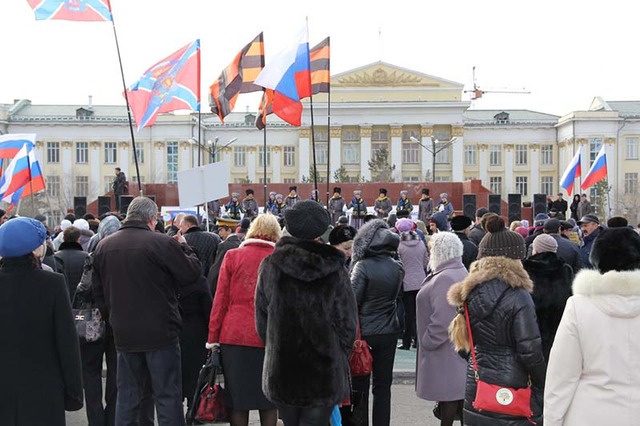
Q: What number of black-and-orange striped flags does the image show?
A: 2